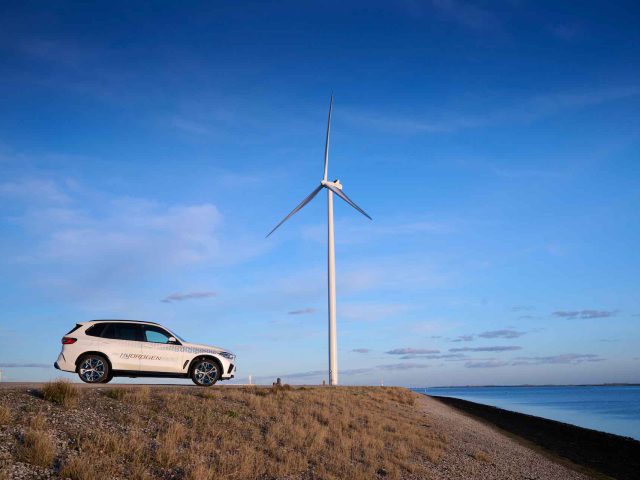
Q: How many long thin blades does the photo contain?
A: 3